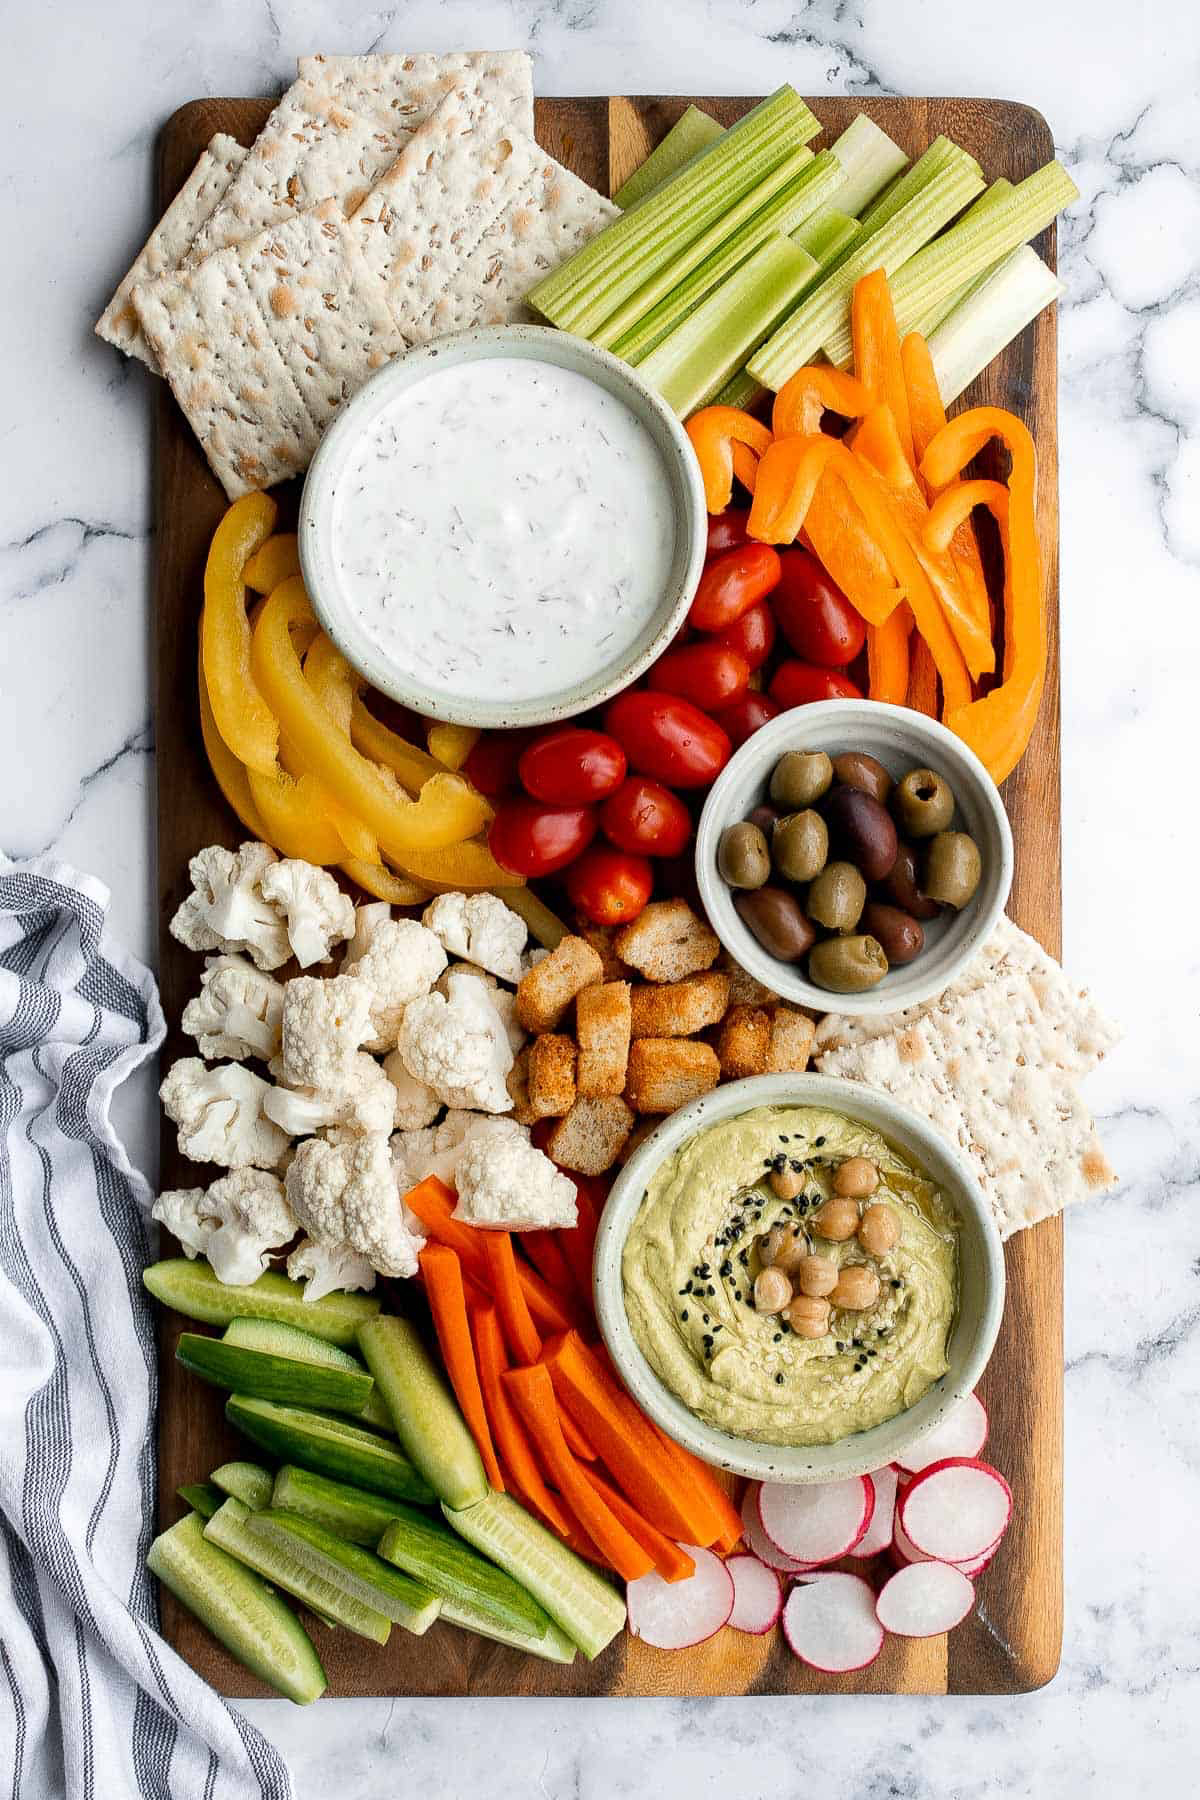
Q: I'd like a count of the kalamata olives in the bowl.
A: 6